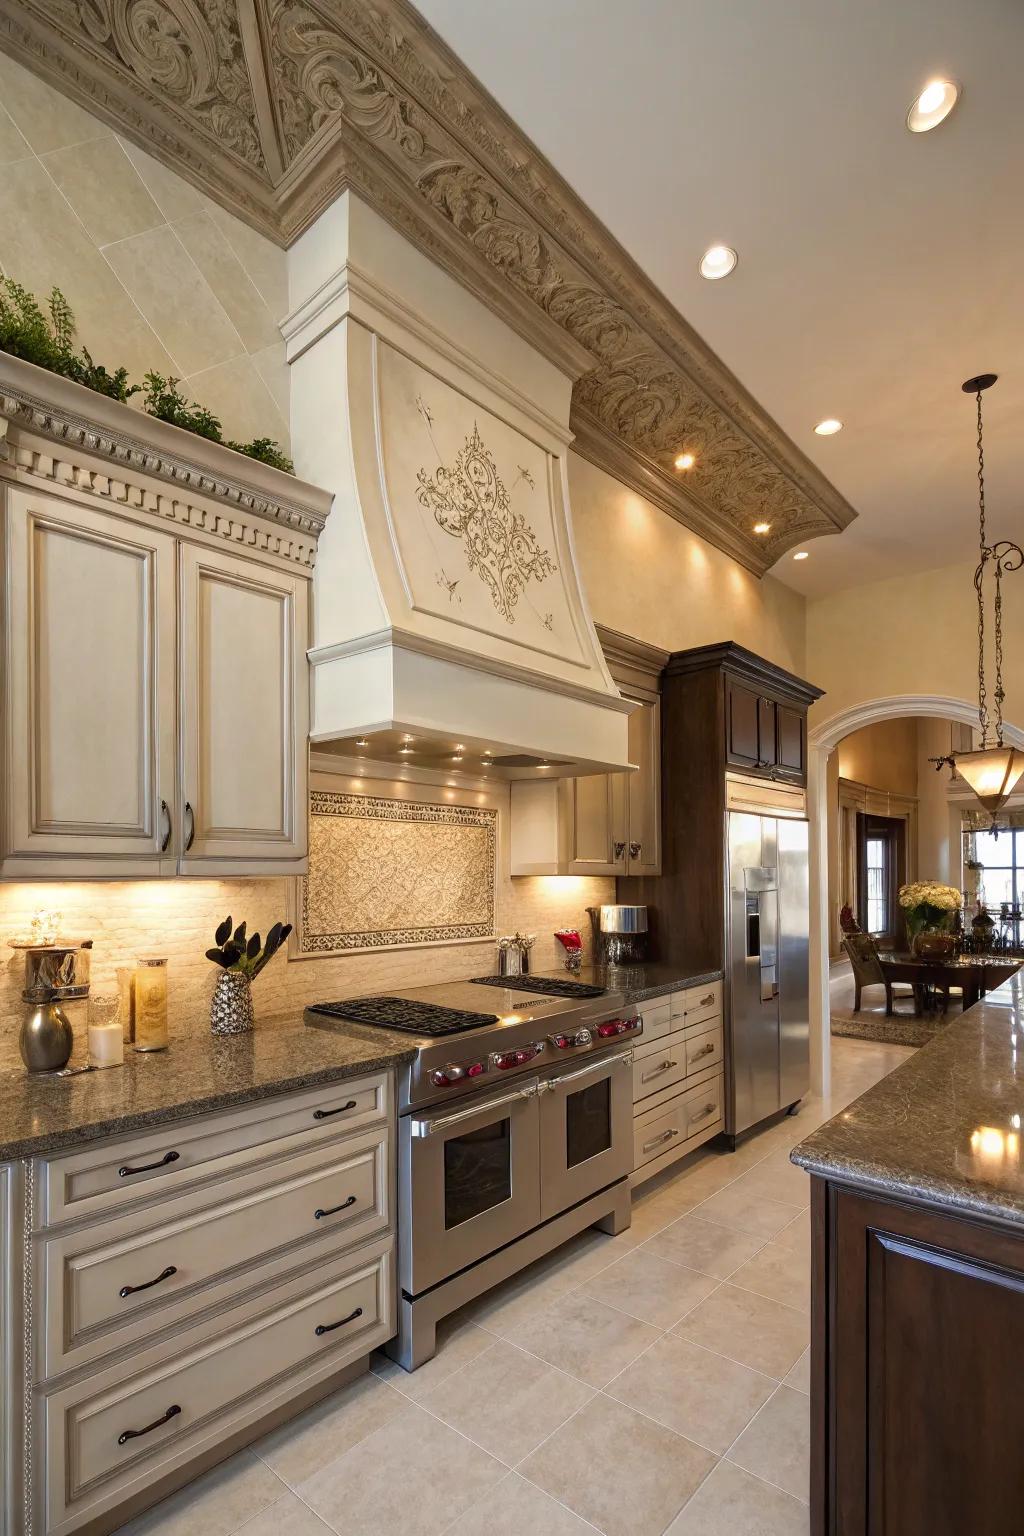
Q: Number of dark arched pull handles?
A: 8